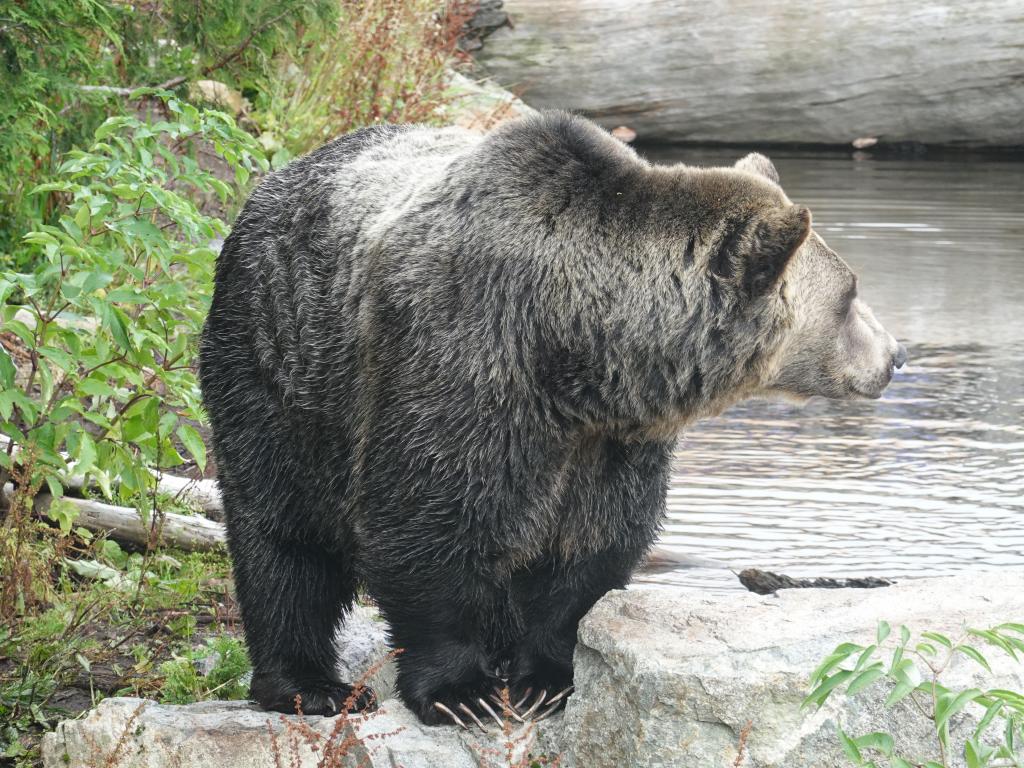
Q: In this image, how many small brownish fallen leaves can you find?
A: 2